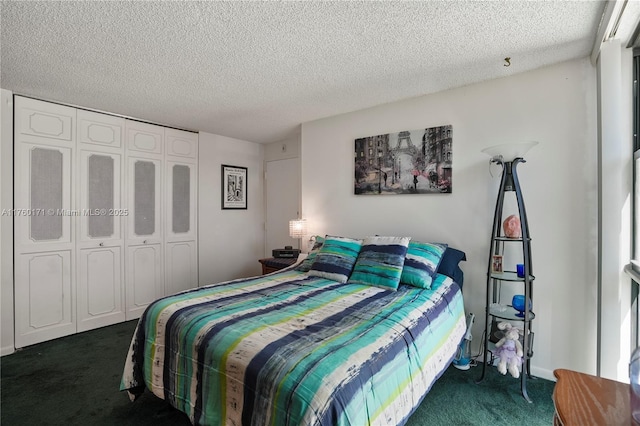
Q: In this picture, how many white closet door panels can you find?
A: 4